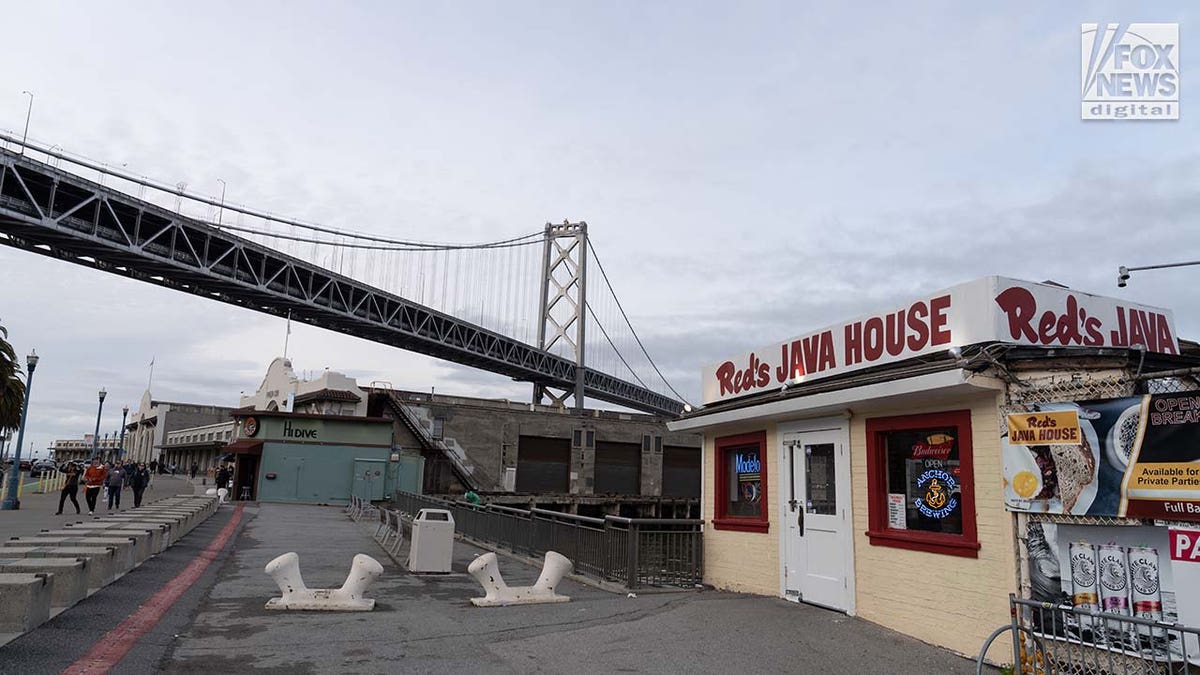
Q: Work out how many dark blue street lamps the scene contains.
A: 3